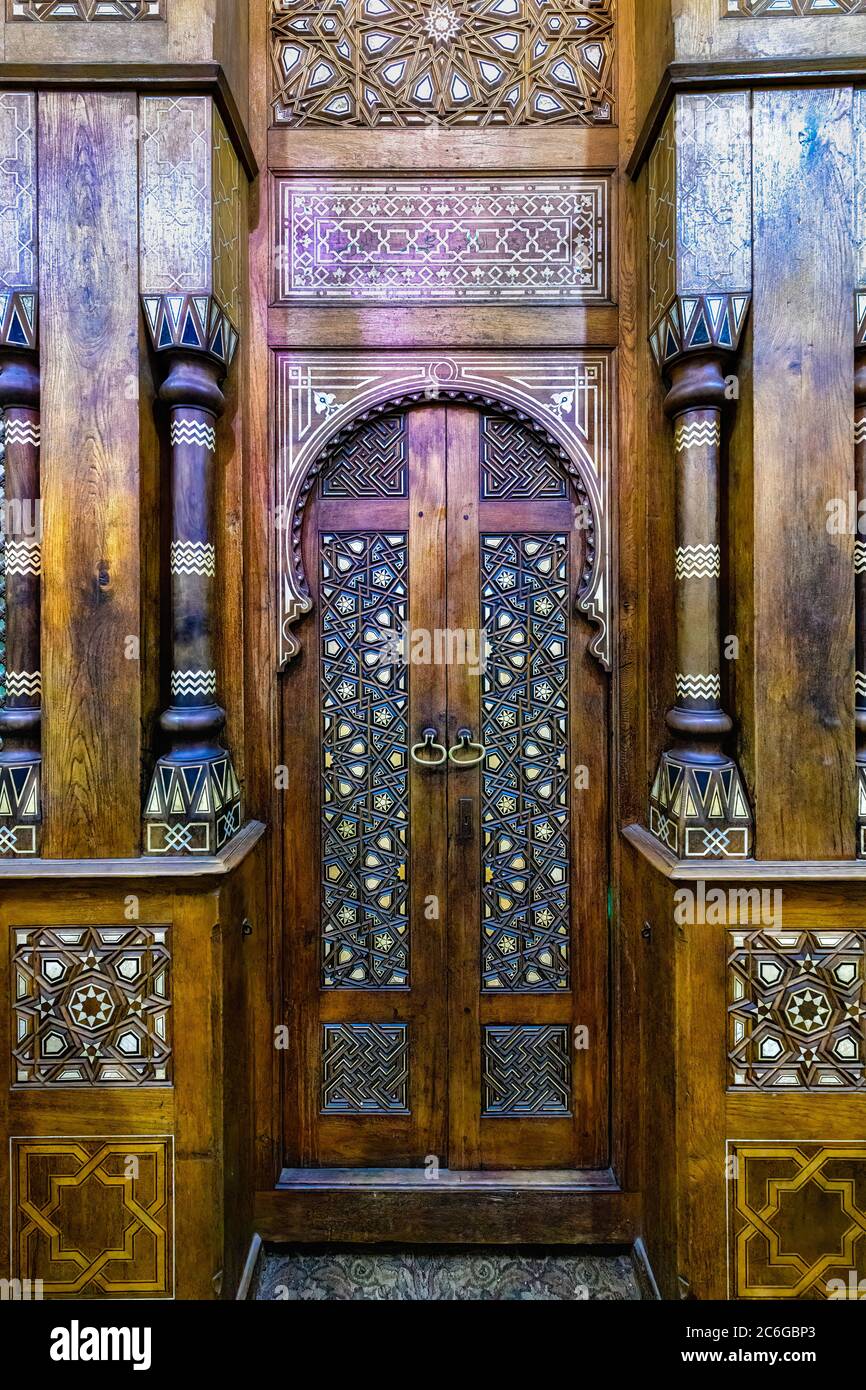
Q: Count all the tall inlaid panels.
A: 2